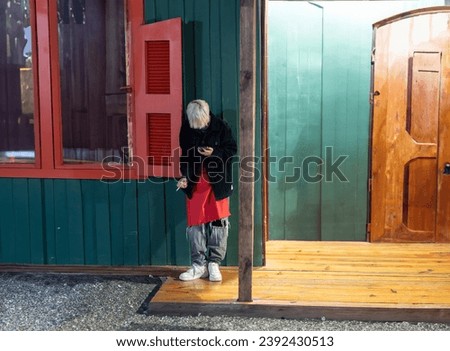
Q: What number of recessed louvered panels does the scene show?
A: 2